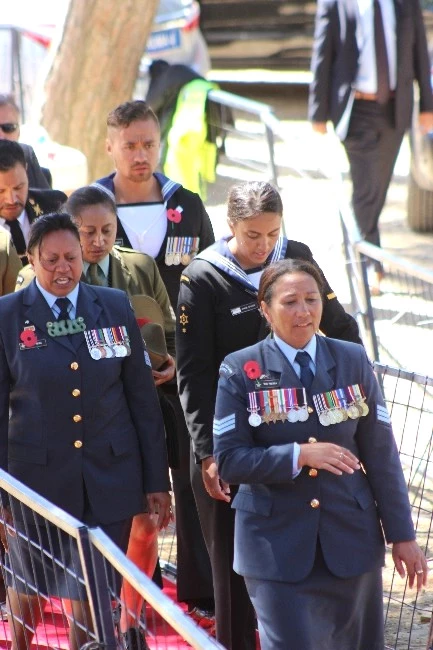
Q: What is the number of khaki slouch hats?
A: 1